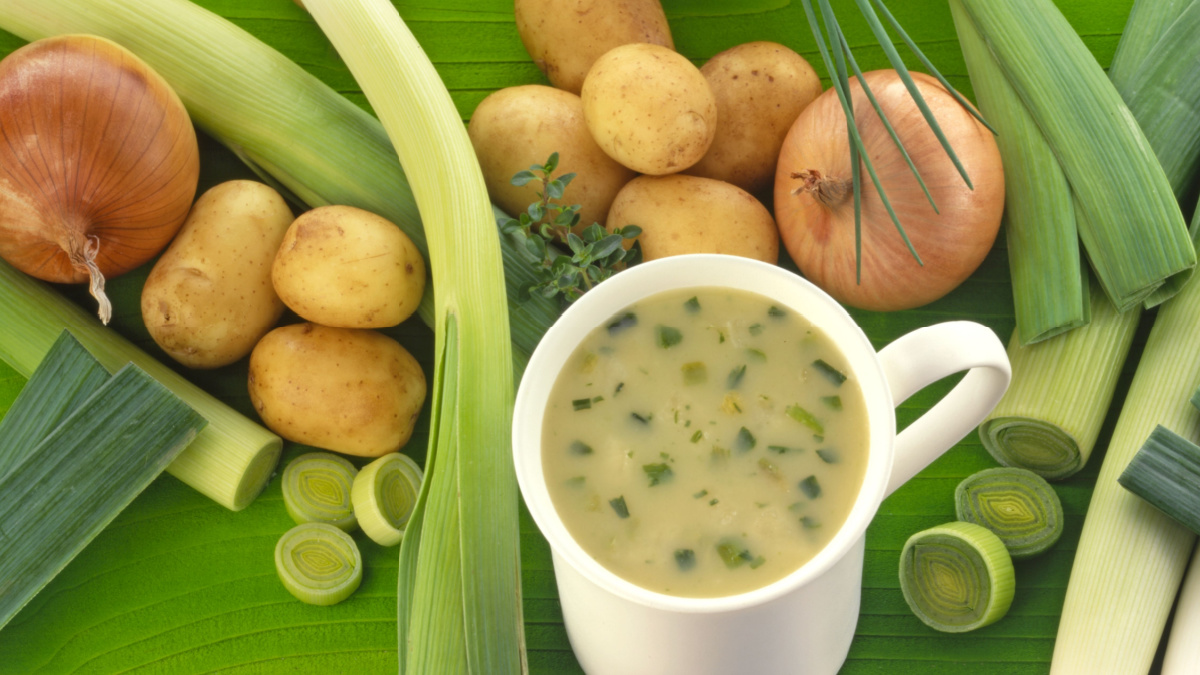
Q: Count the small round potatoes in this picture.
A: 8